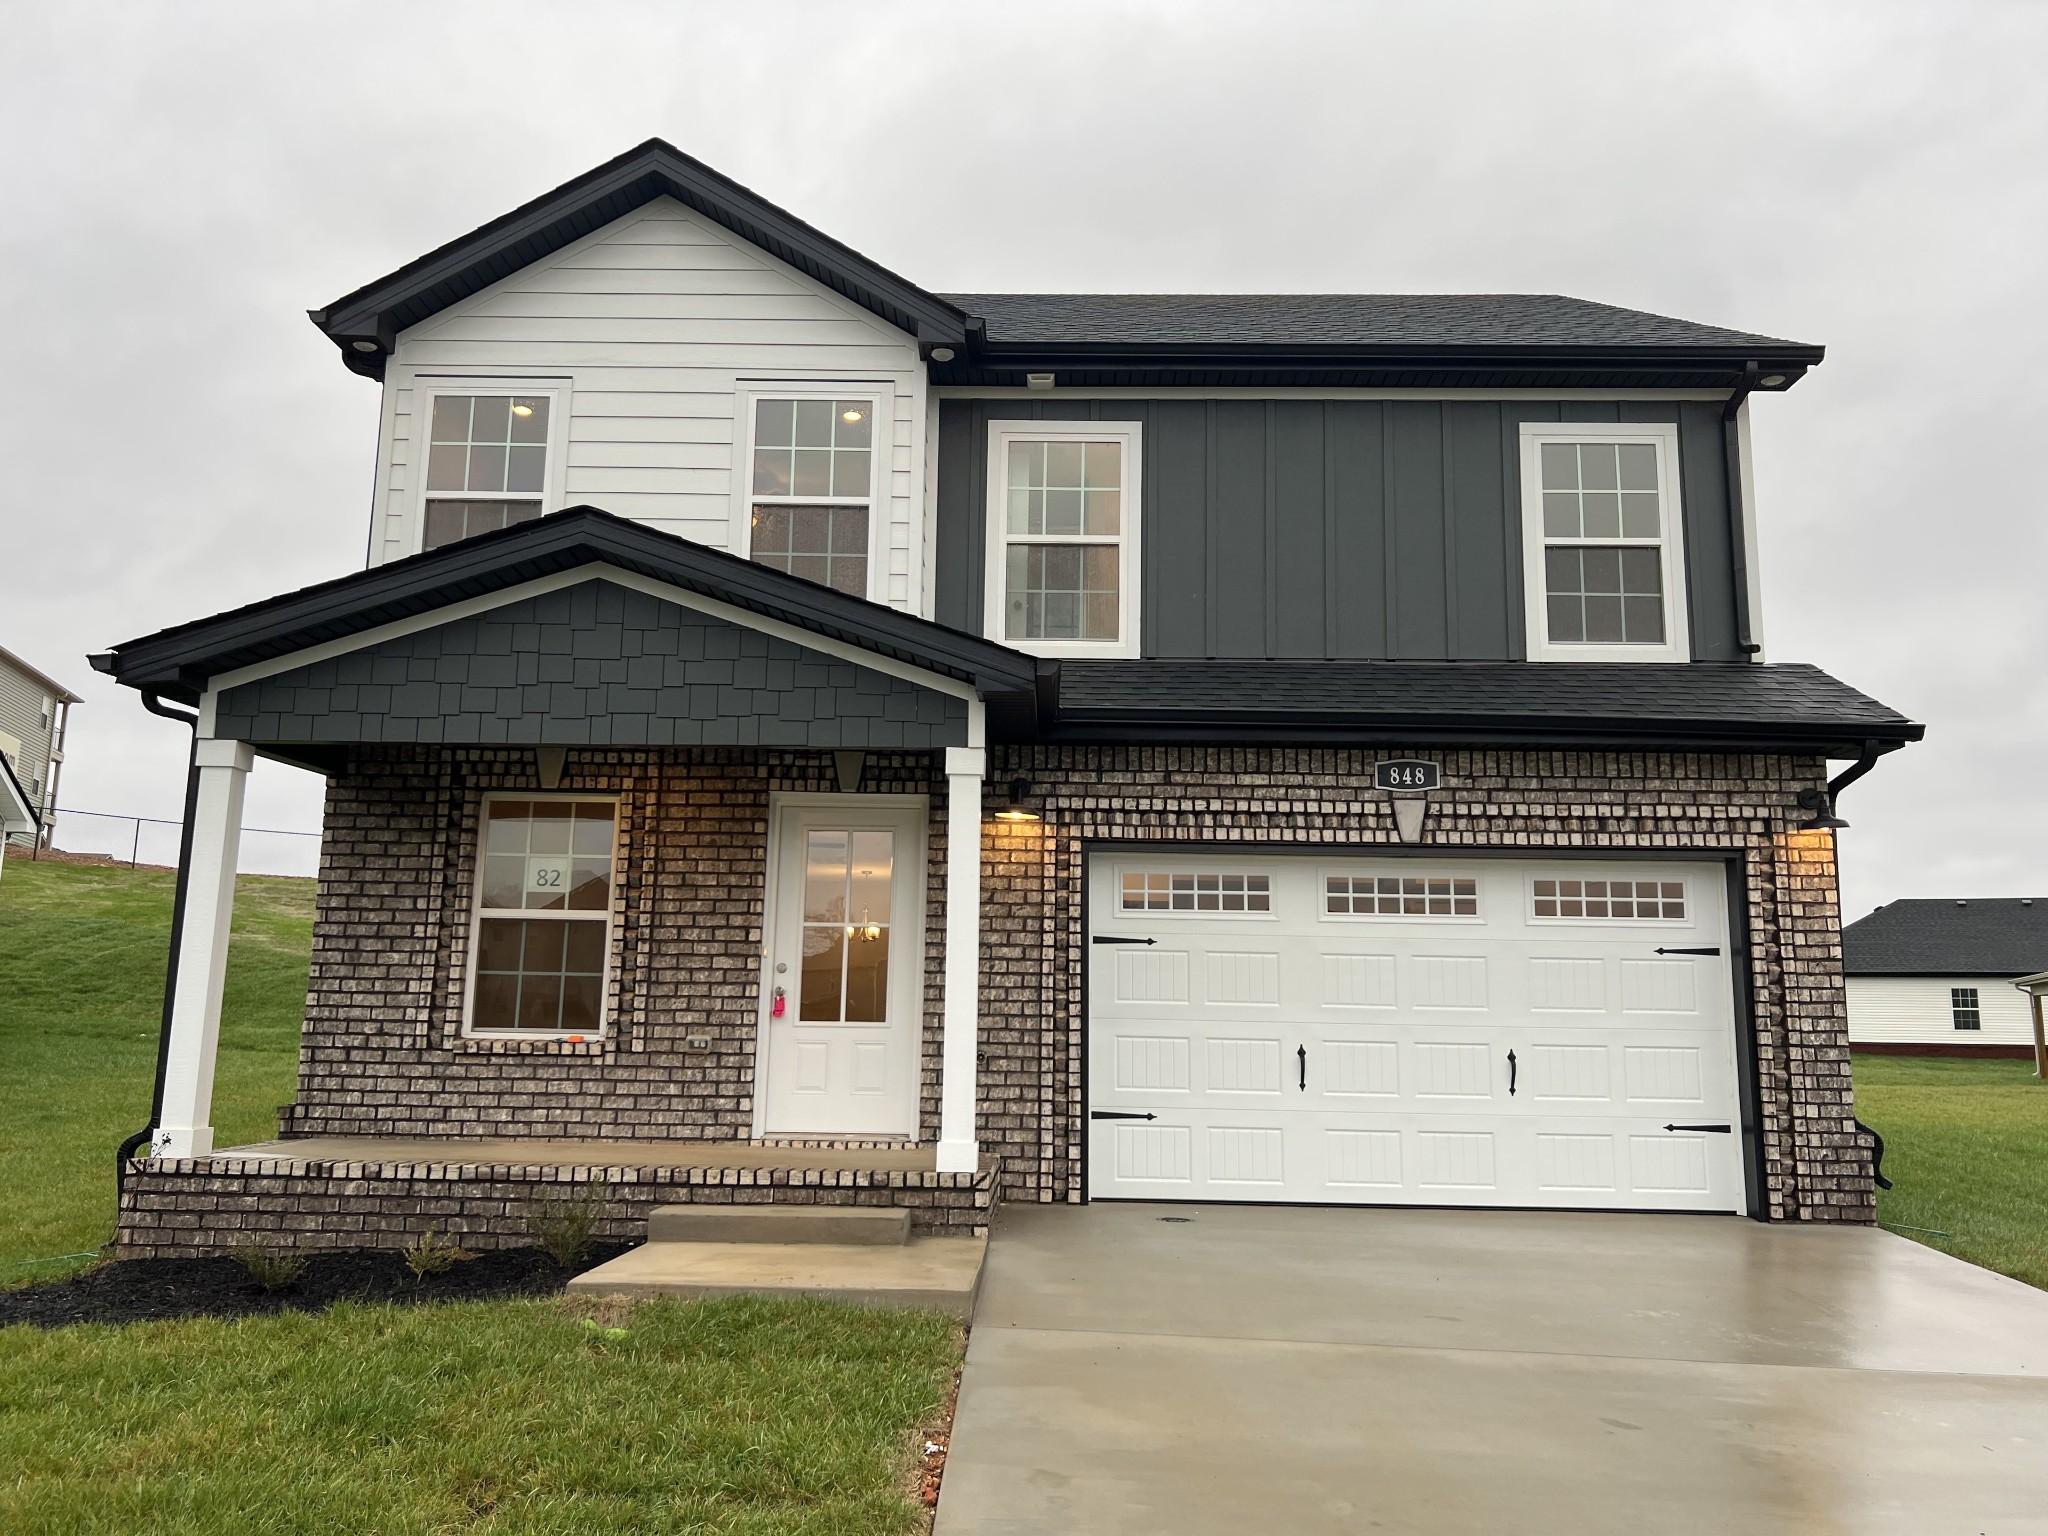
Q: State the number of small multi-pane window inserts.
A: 3